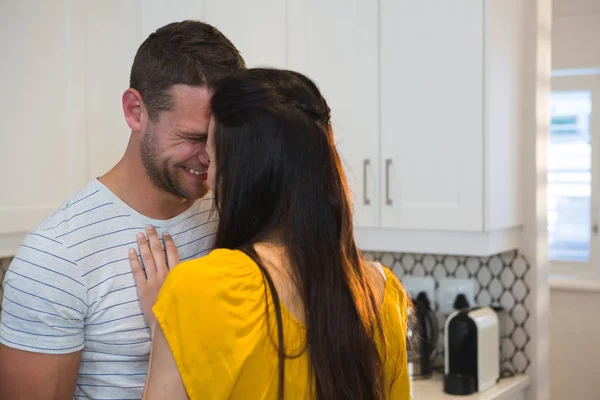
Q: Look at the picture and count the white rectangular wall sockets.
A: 2